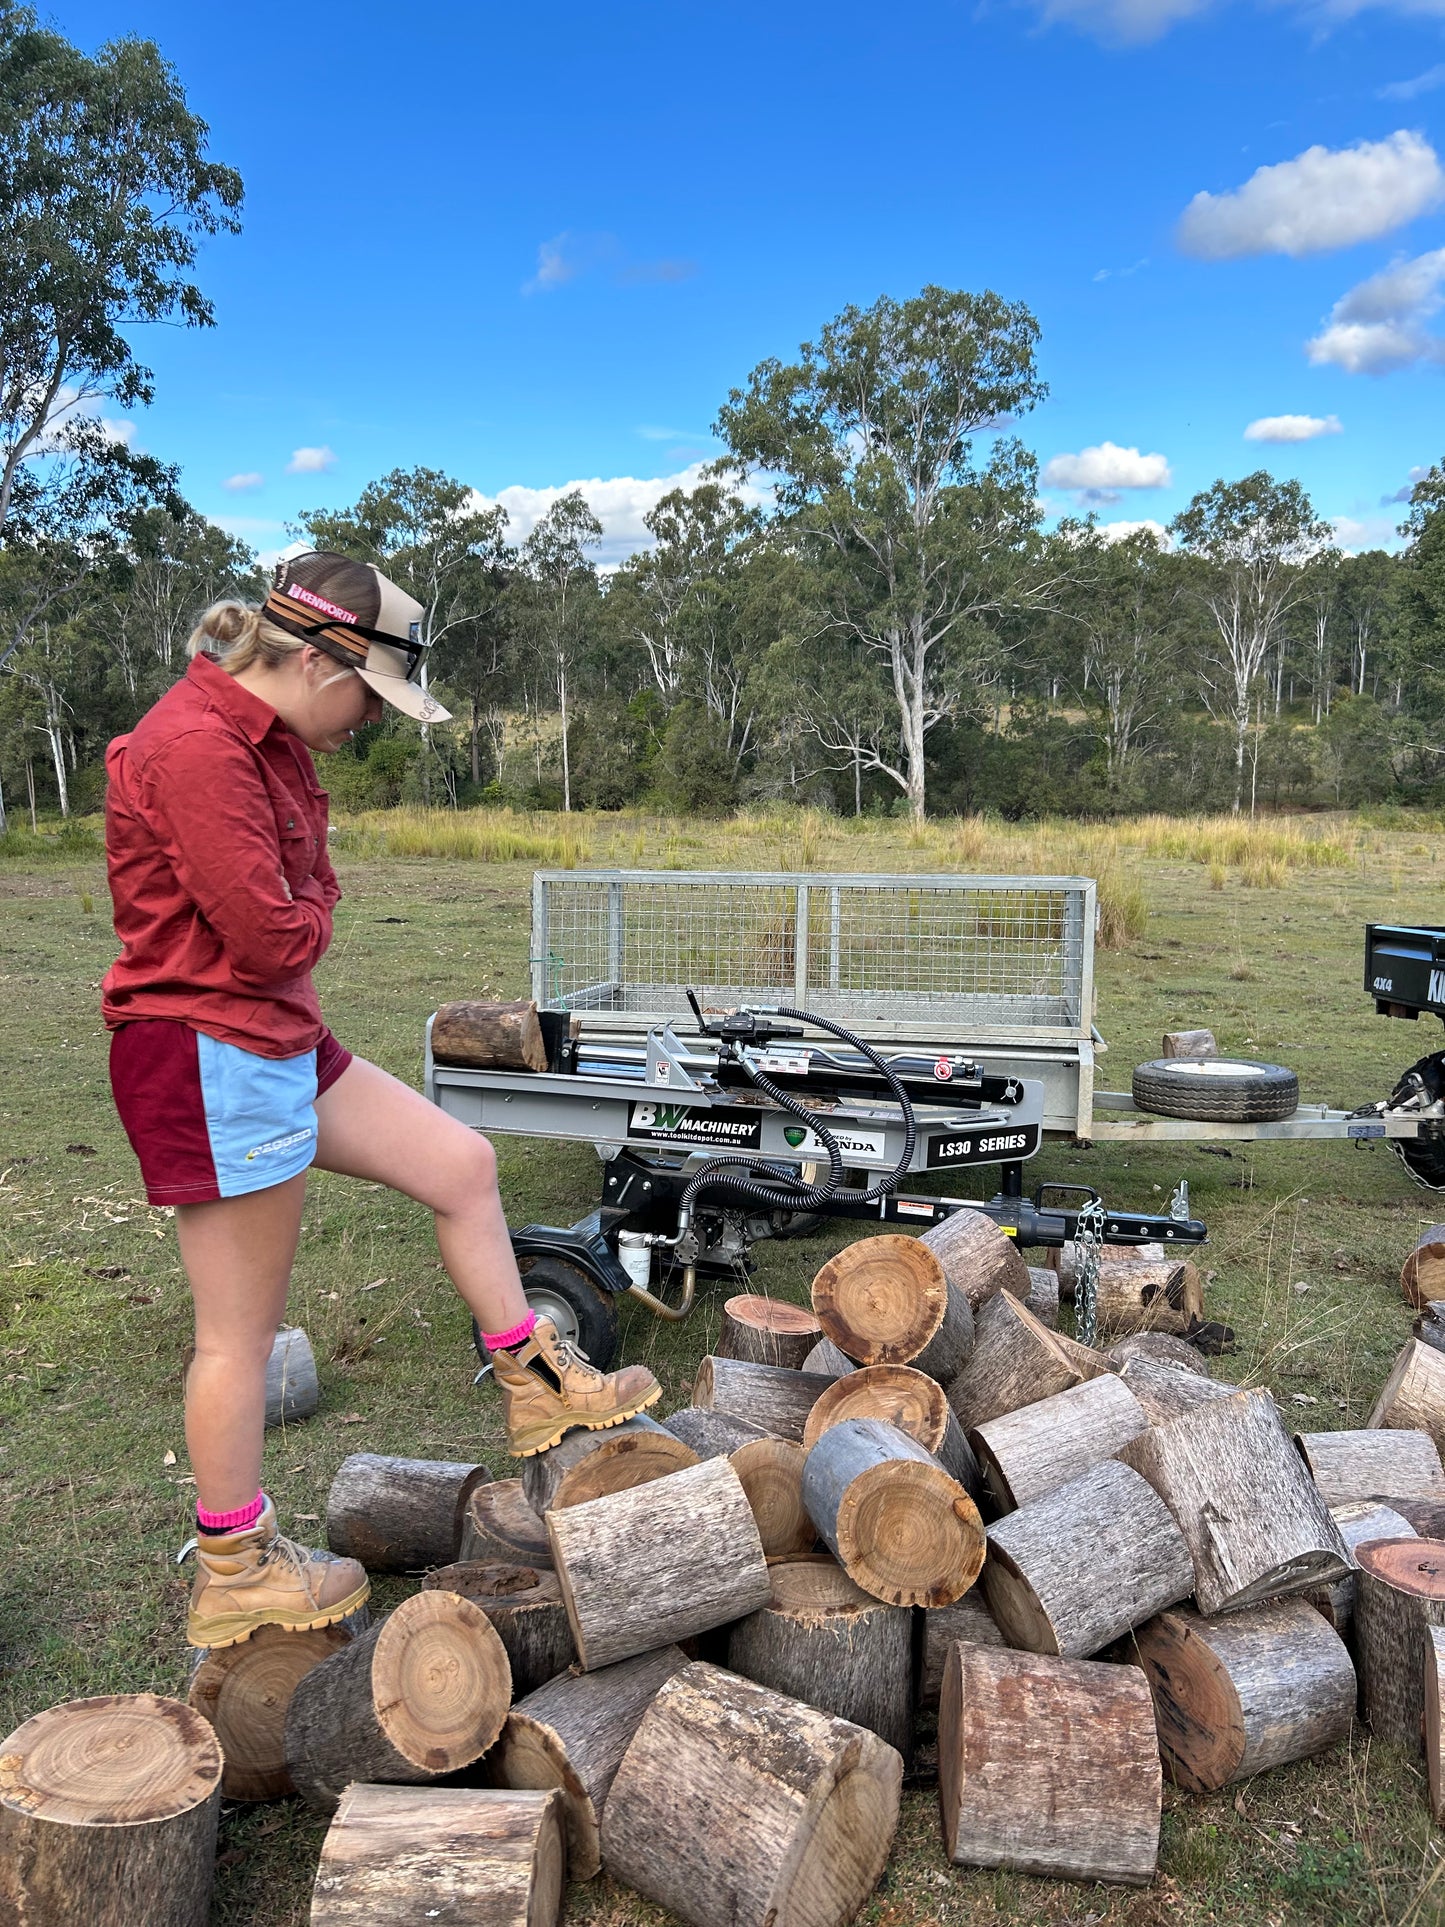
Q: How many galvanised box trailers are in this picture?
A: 1